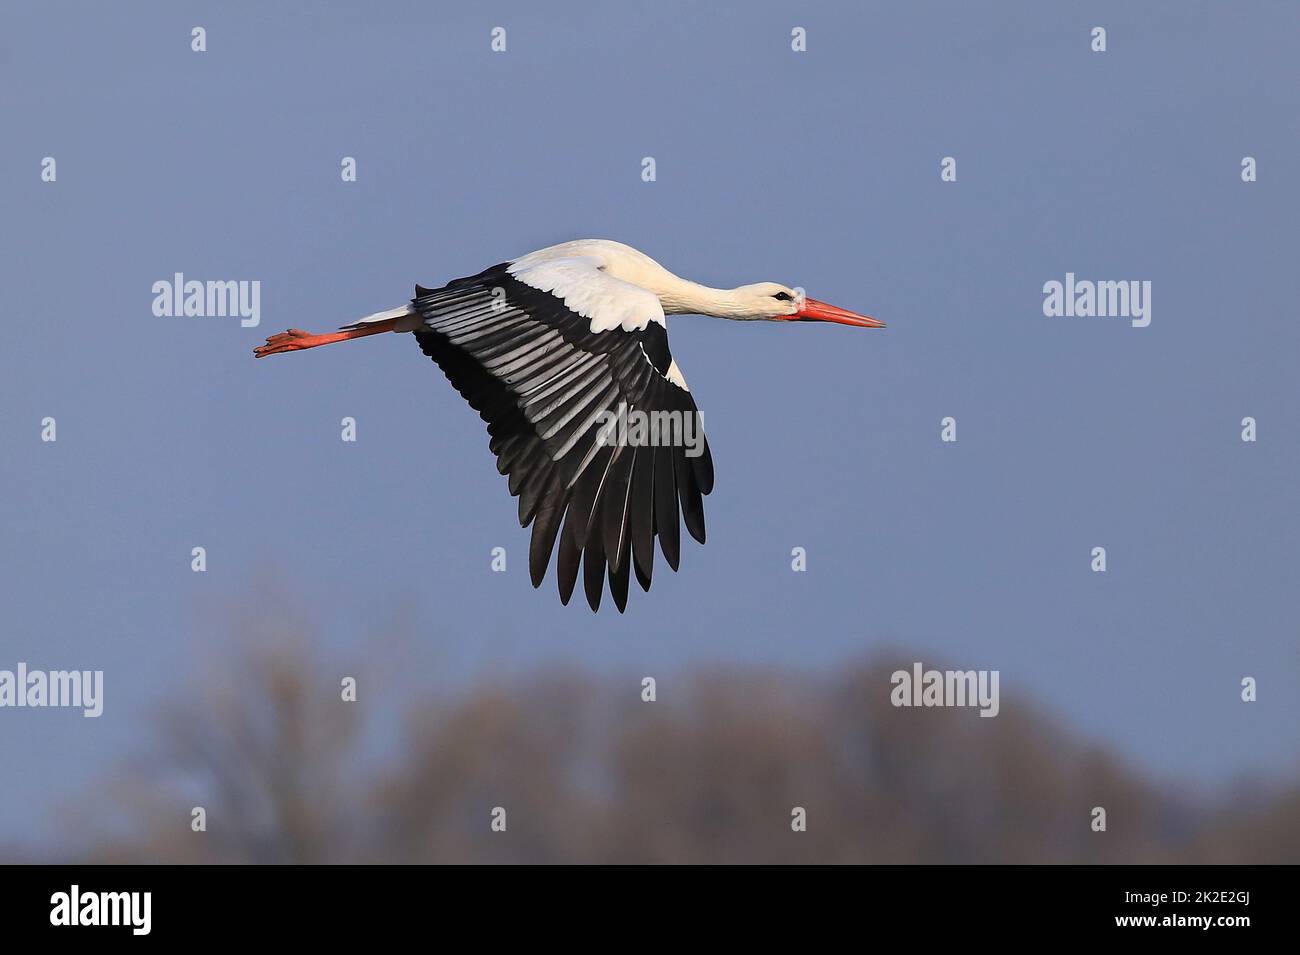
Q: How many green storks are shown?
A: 0